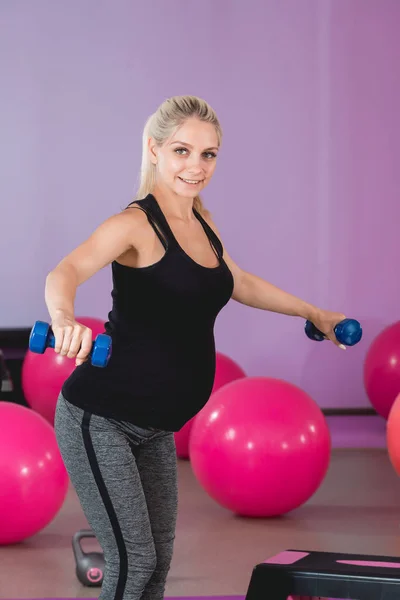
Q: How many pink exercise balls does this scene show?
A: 5